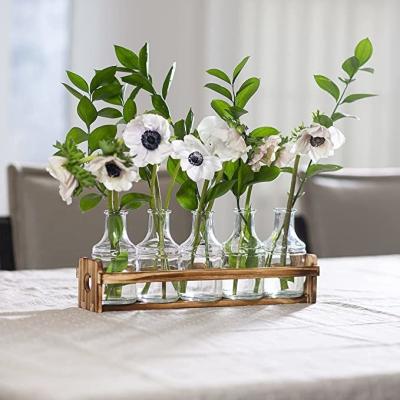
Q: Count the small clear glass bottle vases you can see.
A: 5